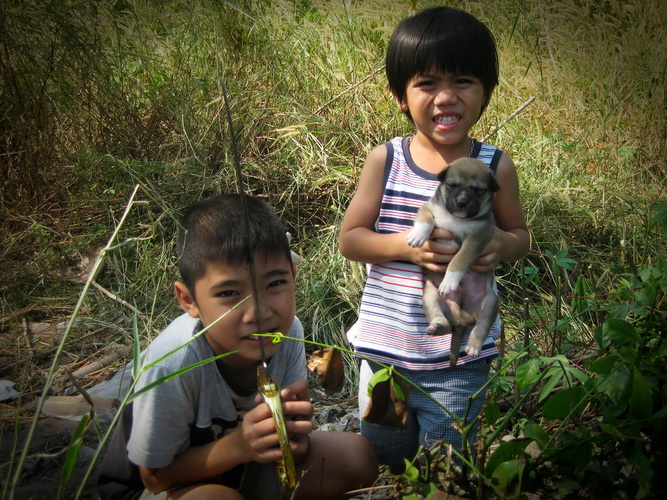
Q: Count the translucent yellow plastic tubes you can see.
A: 1